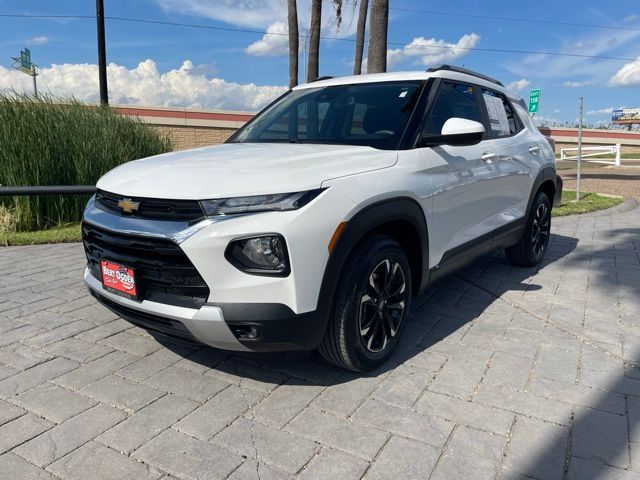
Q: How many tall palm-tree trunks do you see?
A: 4